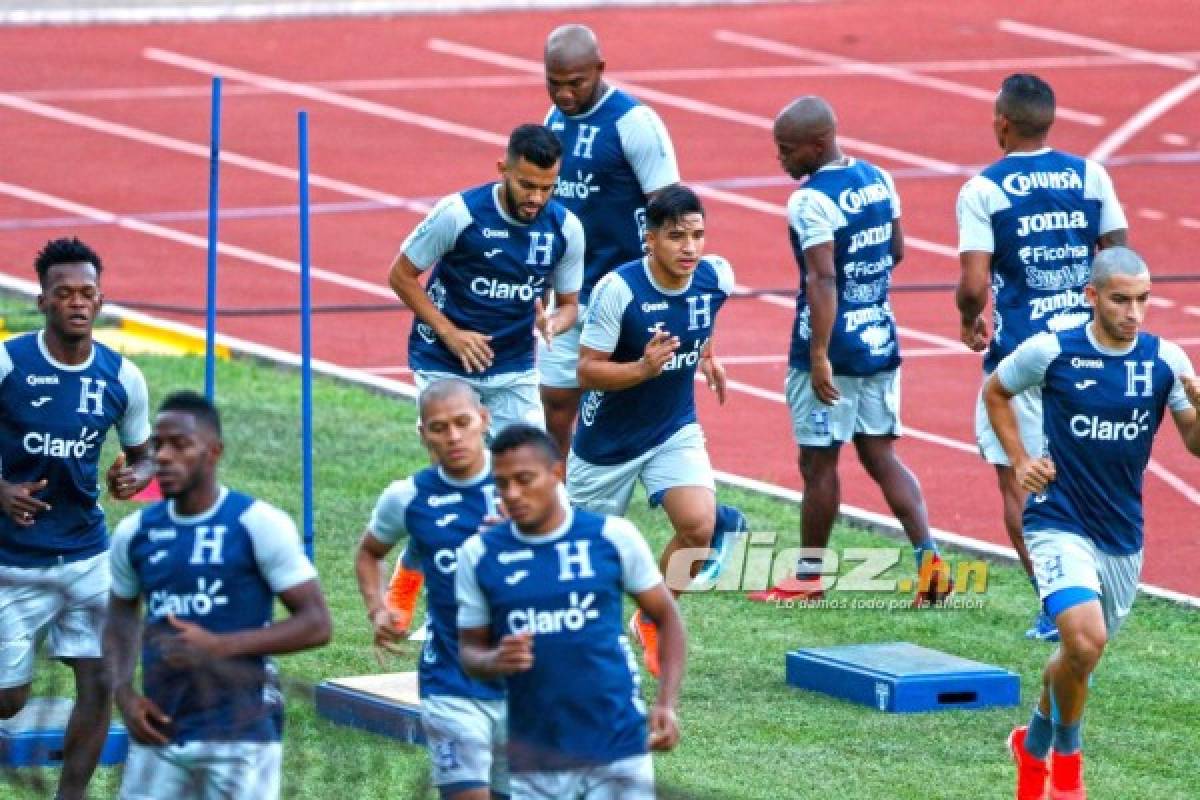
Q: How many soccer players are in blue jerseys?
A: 10